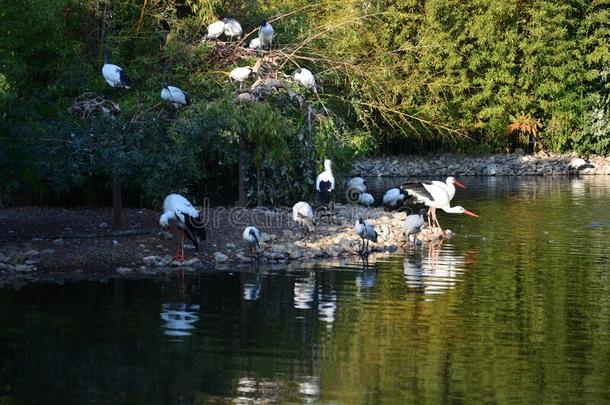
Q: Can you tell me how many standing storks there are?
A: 4